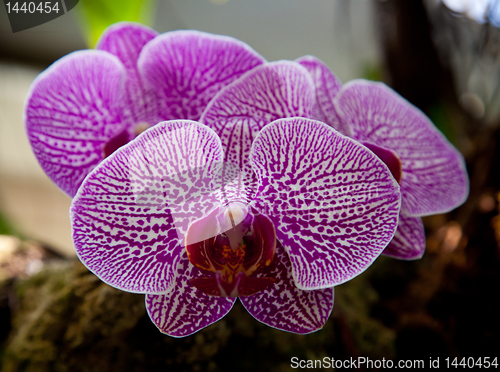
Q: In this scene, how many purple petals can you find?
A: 12